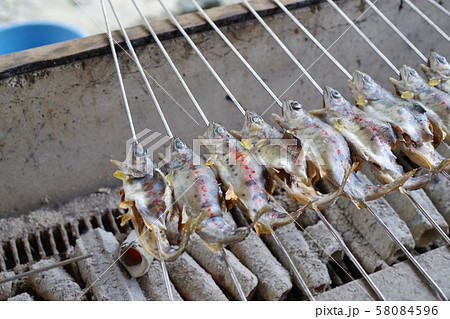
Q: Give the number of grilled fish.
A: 9